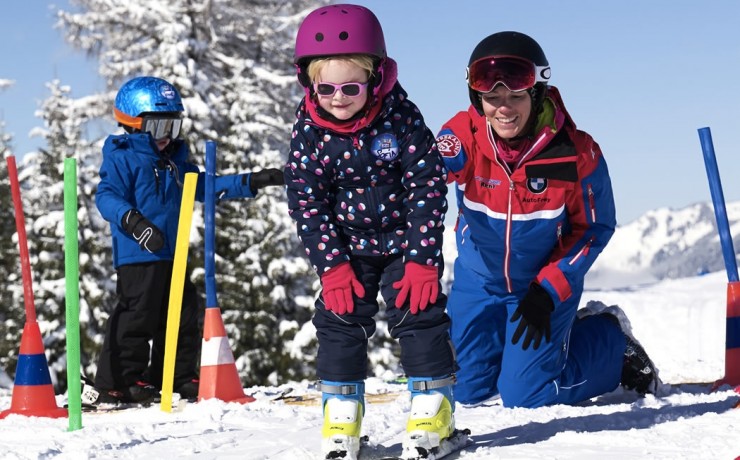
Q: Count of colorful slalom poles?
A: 5